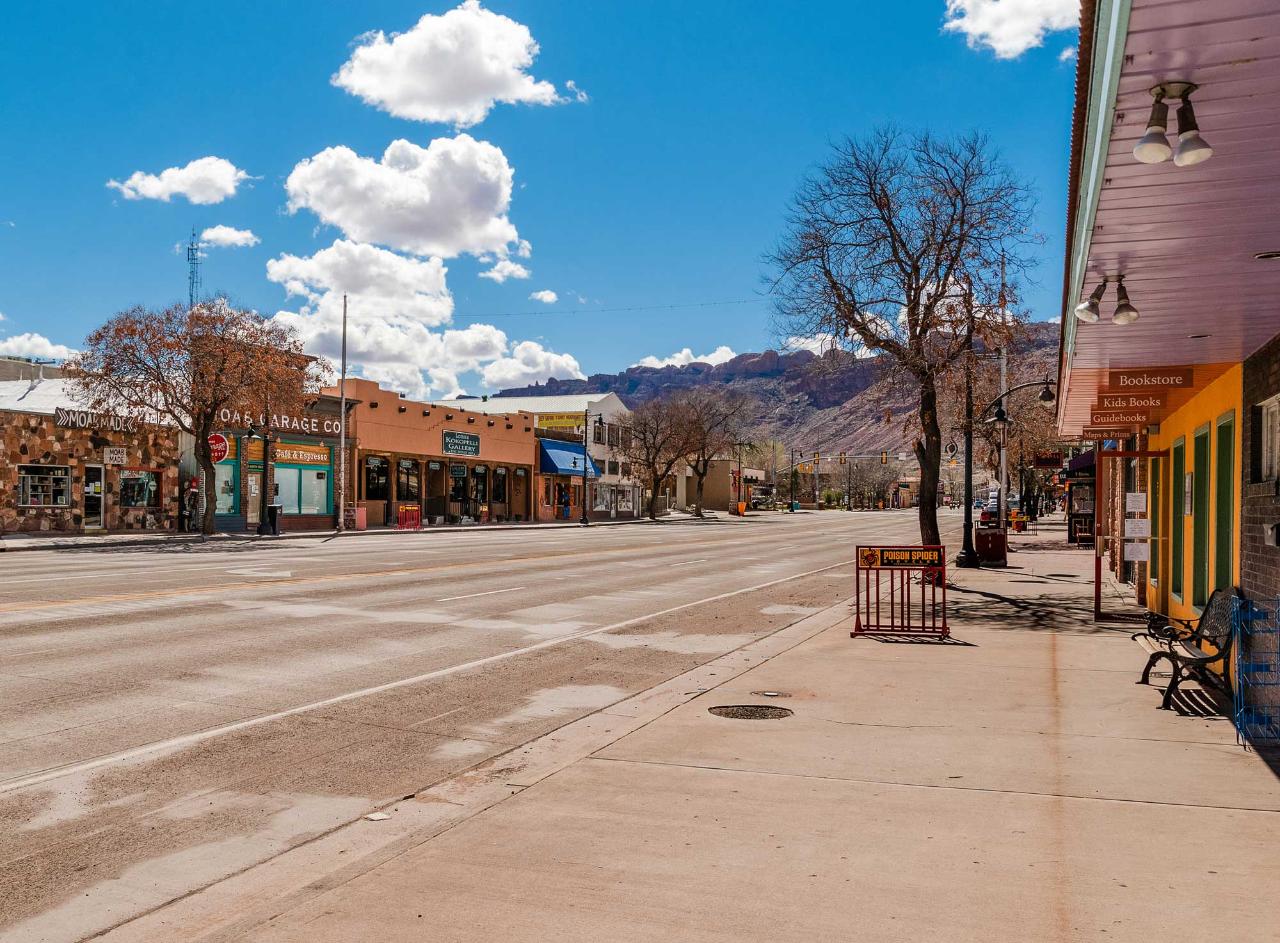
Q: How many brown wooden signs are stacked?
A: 4